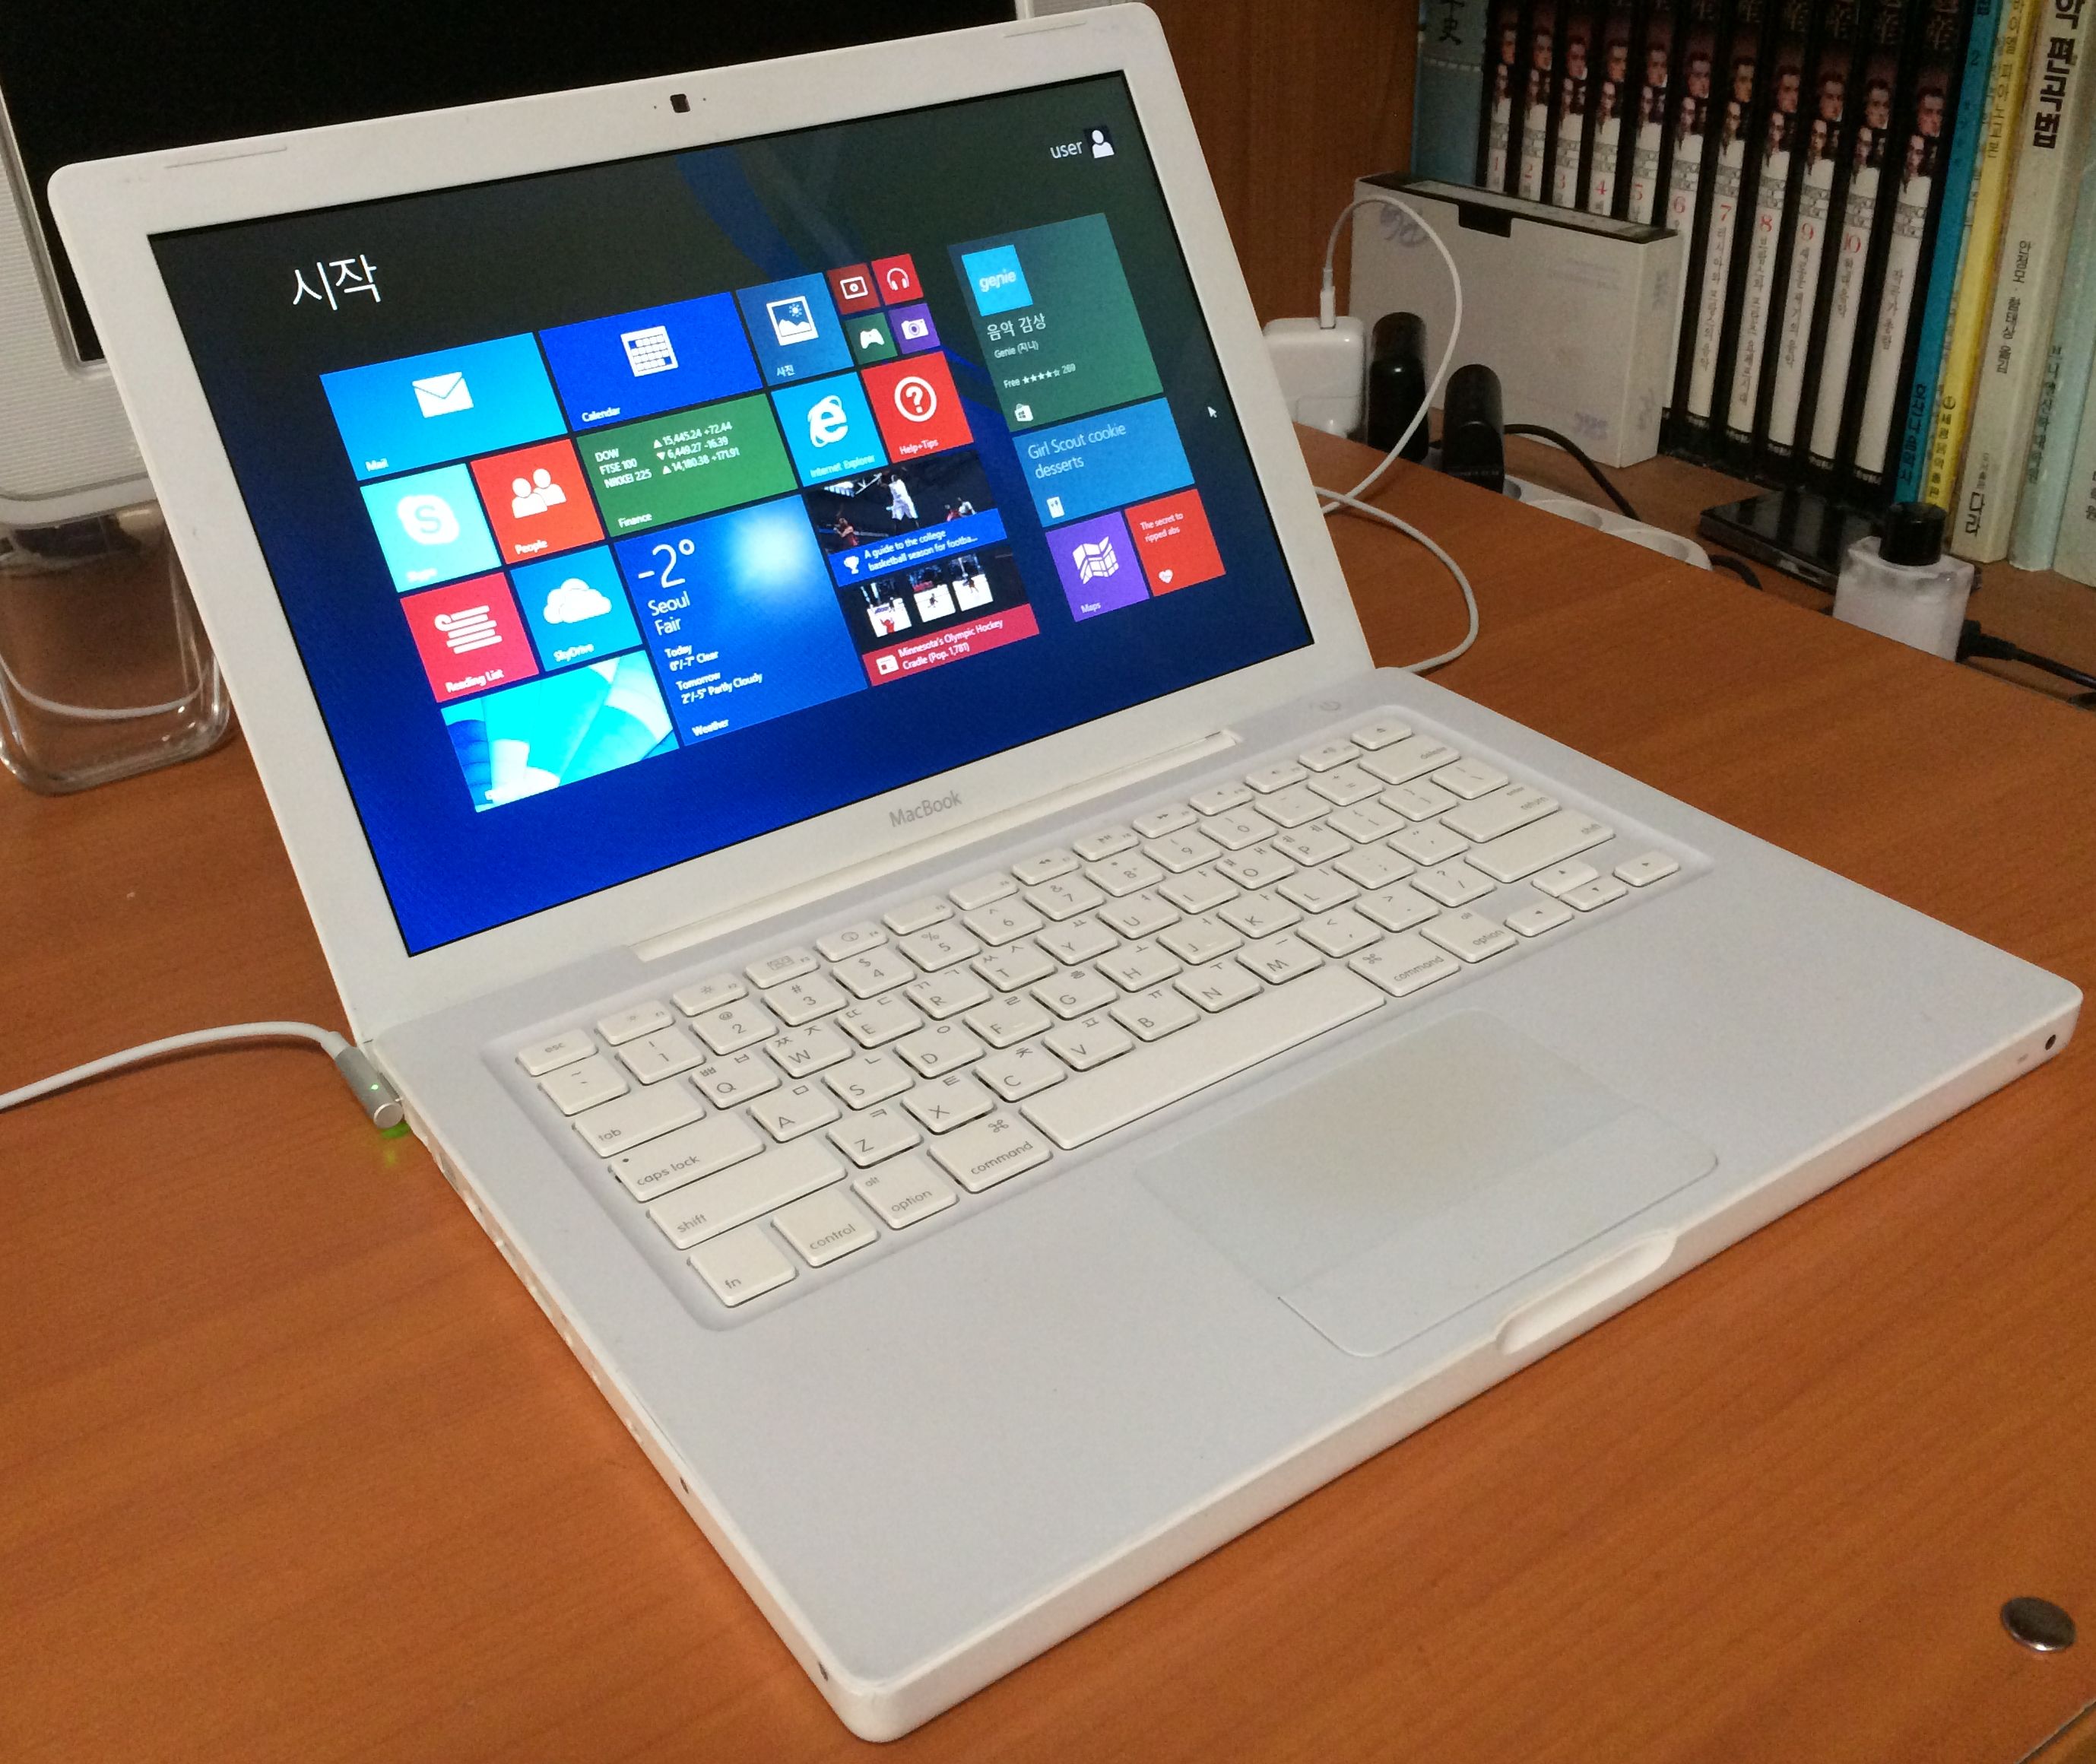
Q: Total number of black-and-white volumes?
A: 11